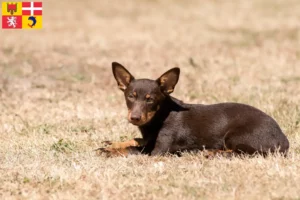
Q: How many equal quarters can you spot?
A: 4